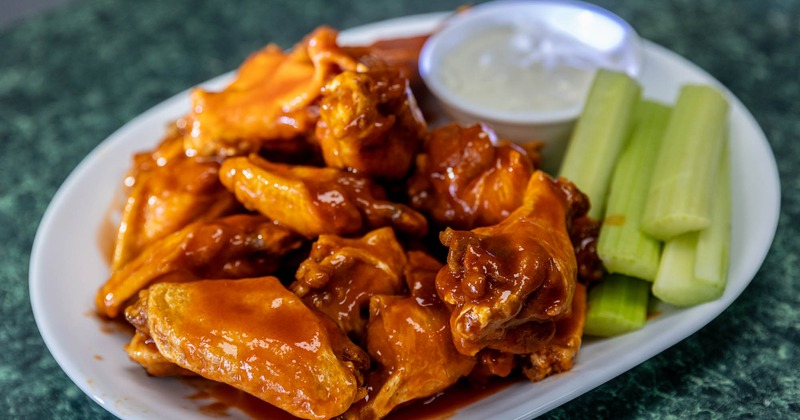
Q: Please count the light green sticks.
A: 5